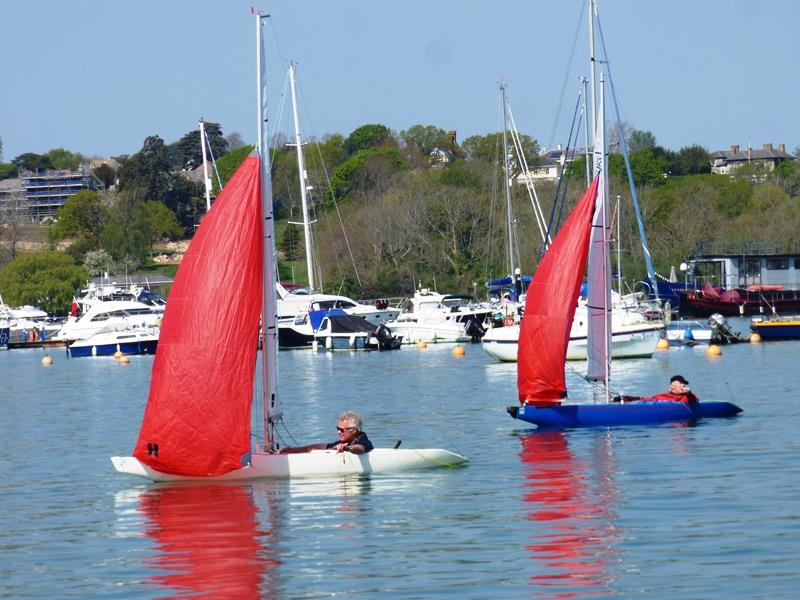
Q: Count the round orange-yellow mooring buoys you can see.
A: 8